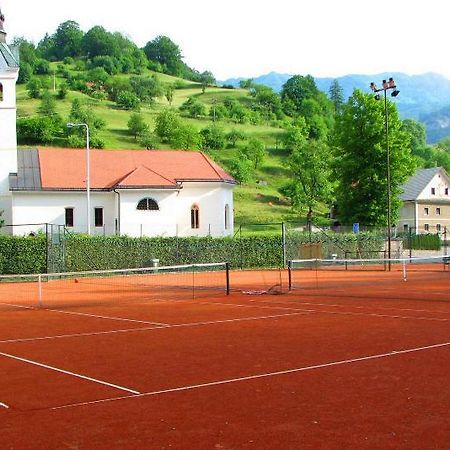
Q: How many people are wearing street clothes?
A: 0